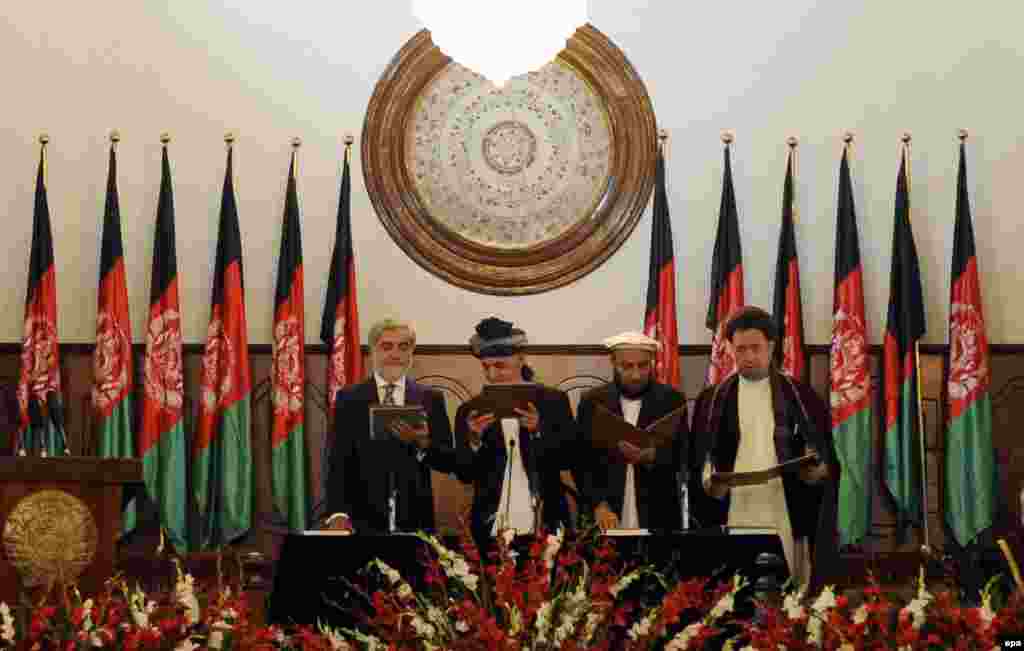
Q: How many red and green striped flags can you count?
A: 12